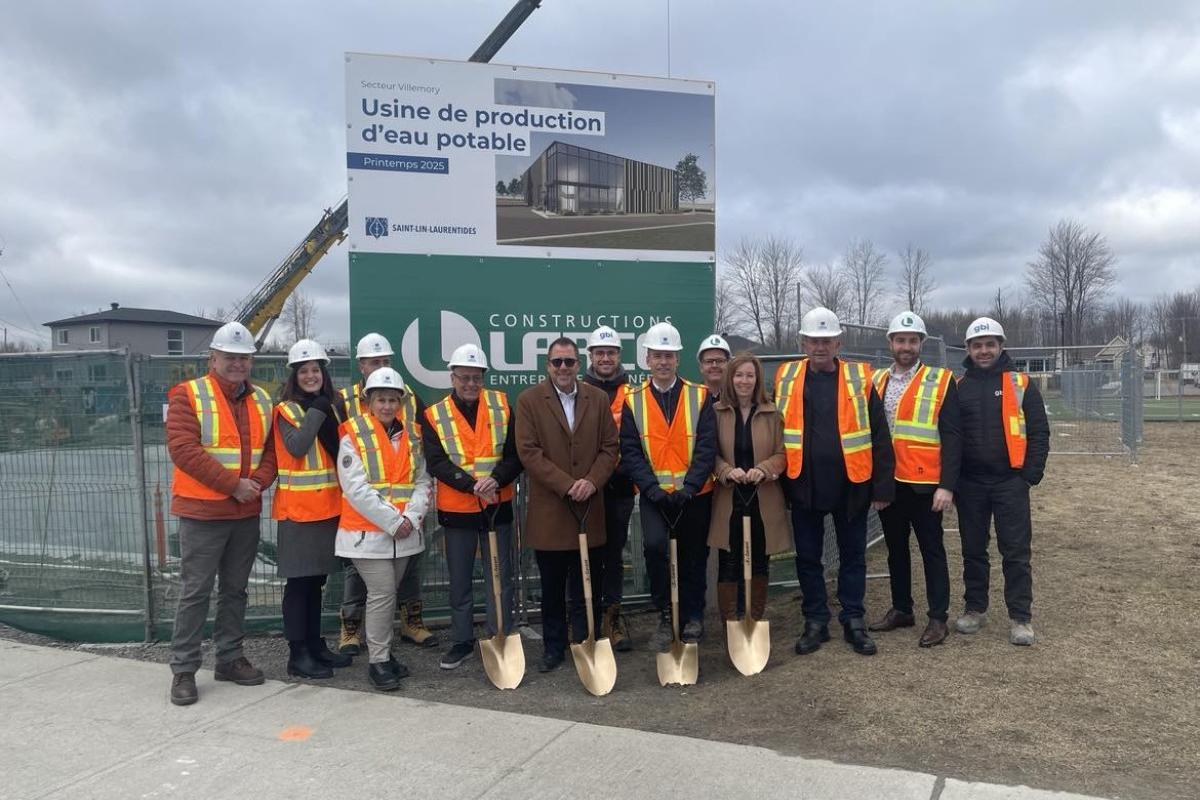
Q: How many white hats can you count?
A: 11